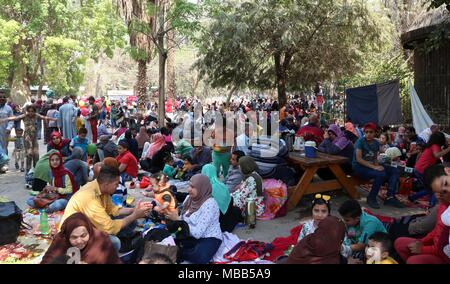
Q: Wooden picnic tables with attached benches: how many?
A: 1